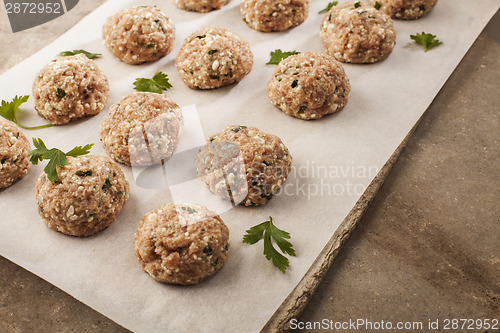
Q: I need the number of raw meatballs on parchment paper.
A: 13